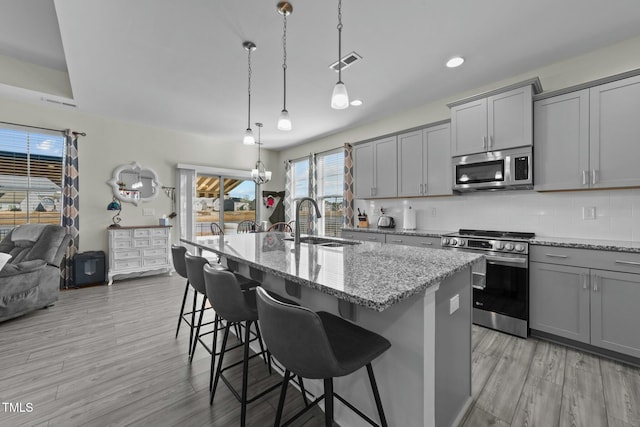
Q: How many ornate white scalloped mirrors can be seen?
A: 1